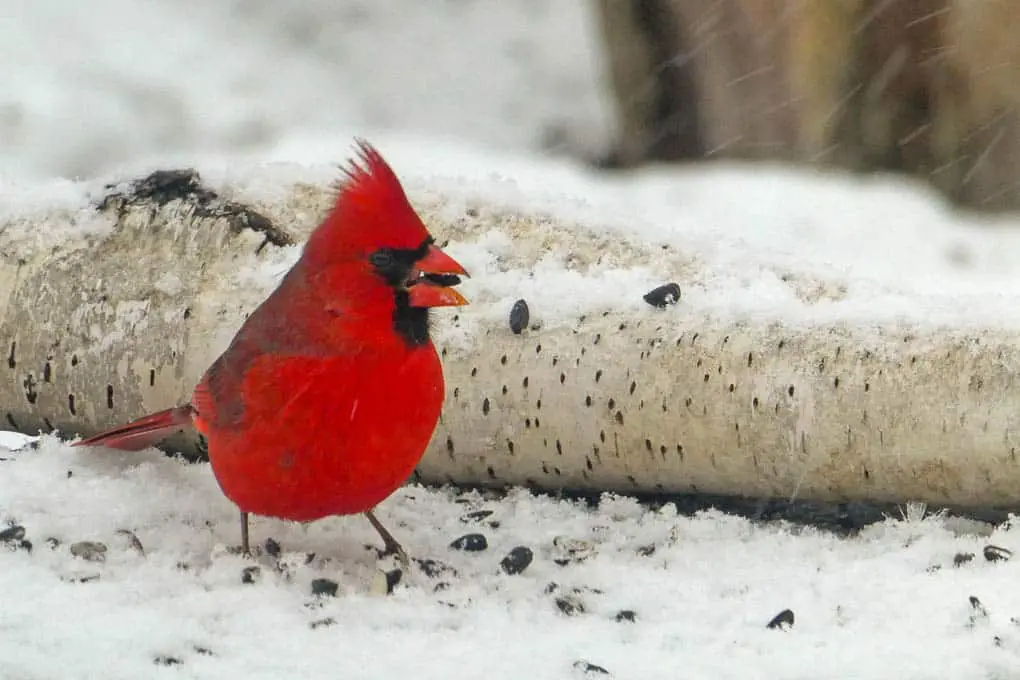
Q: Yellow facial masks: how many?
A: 0